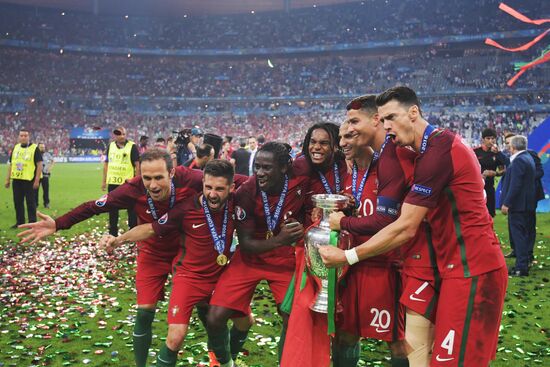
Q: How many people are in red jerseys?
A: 7